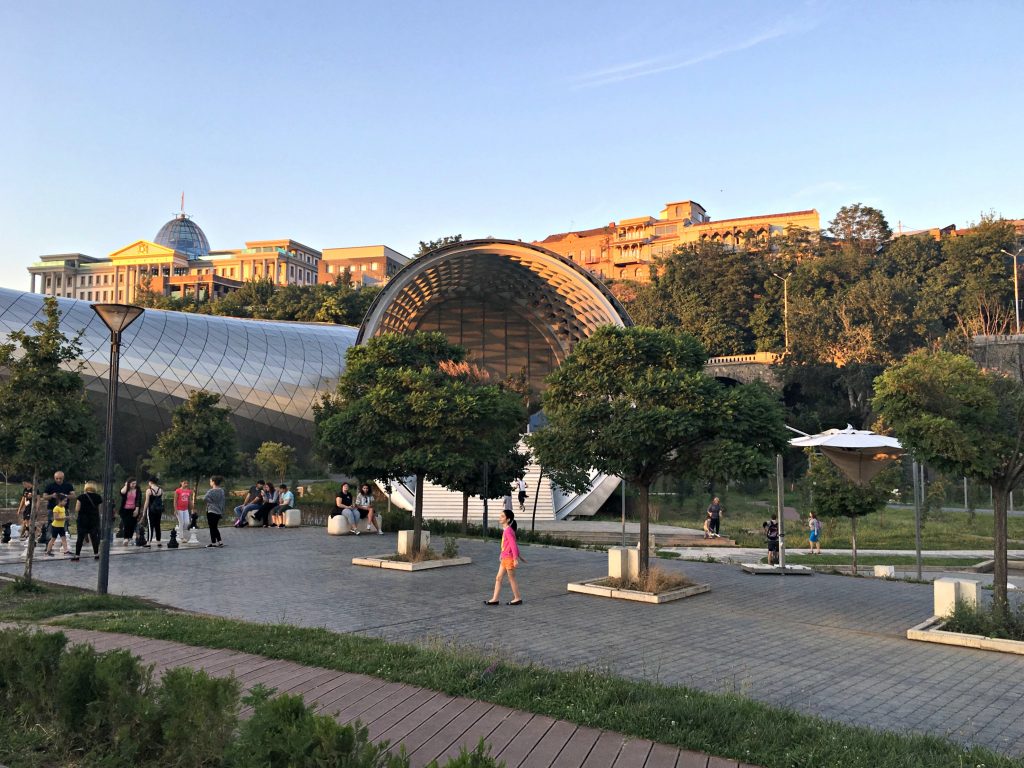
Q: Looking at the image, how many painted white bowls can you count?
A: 0